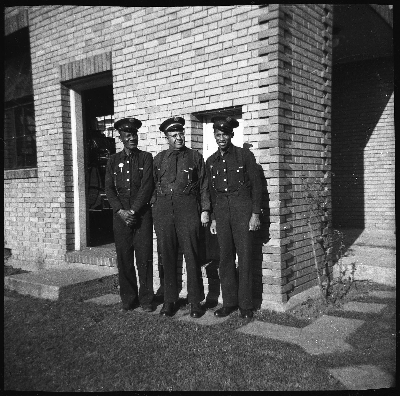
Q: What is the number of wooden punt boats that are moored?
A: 0